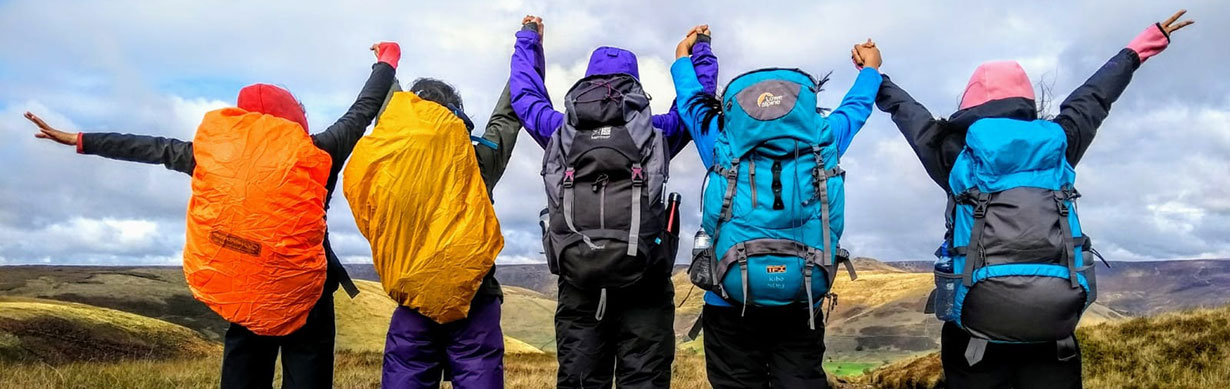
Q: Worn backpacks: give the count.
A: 5